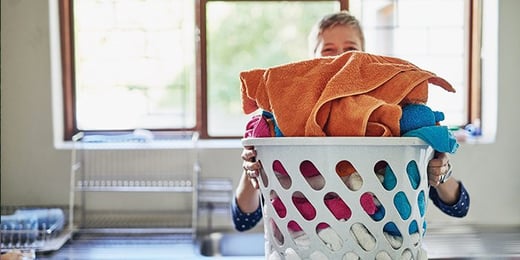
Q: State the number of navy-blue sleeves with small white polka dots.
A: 2